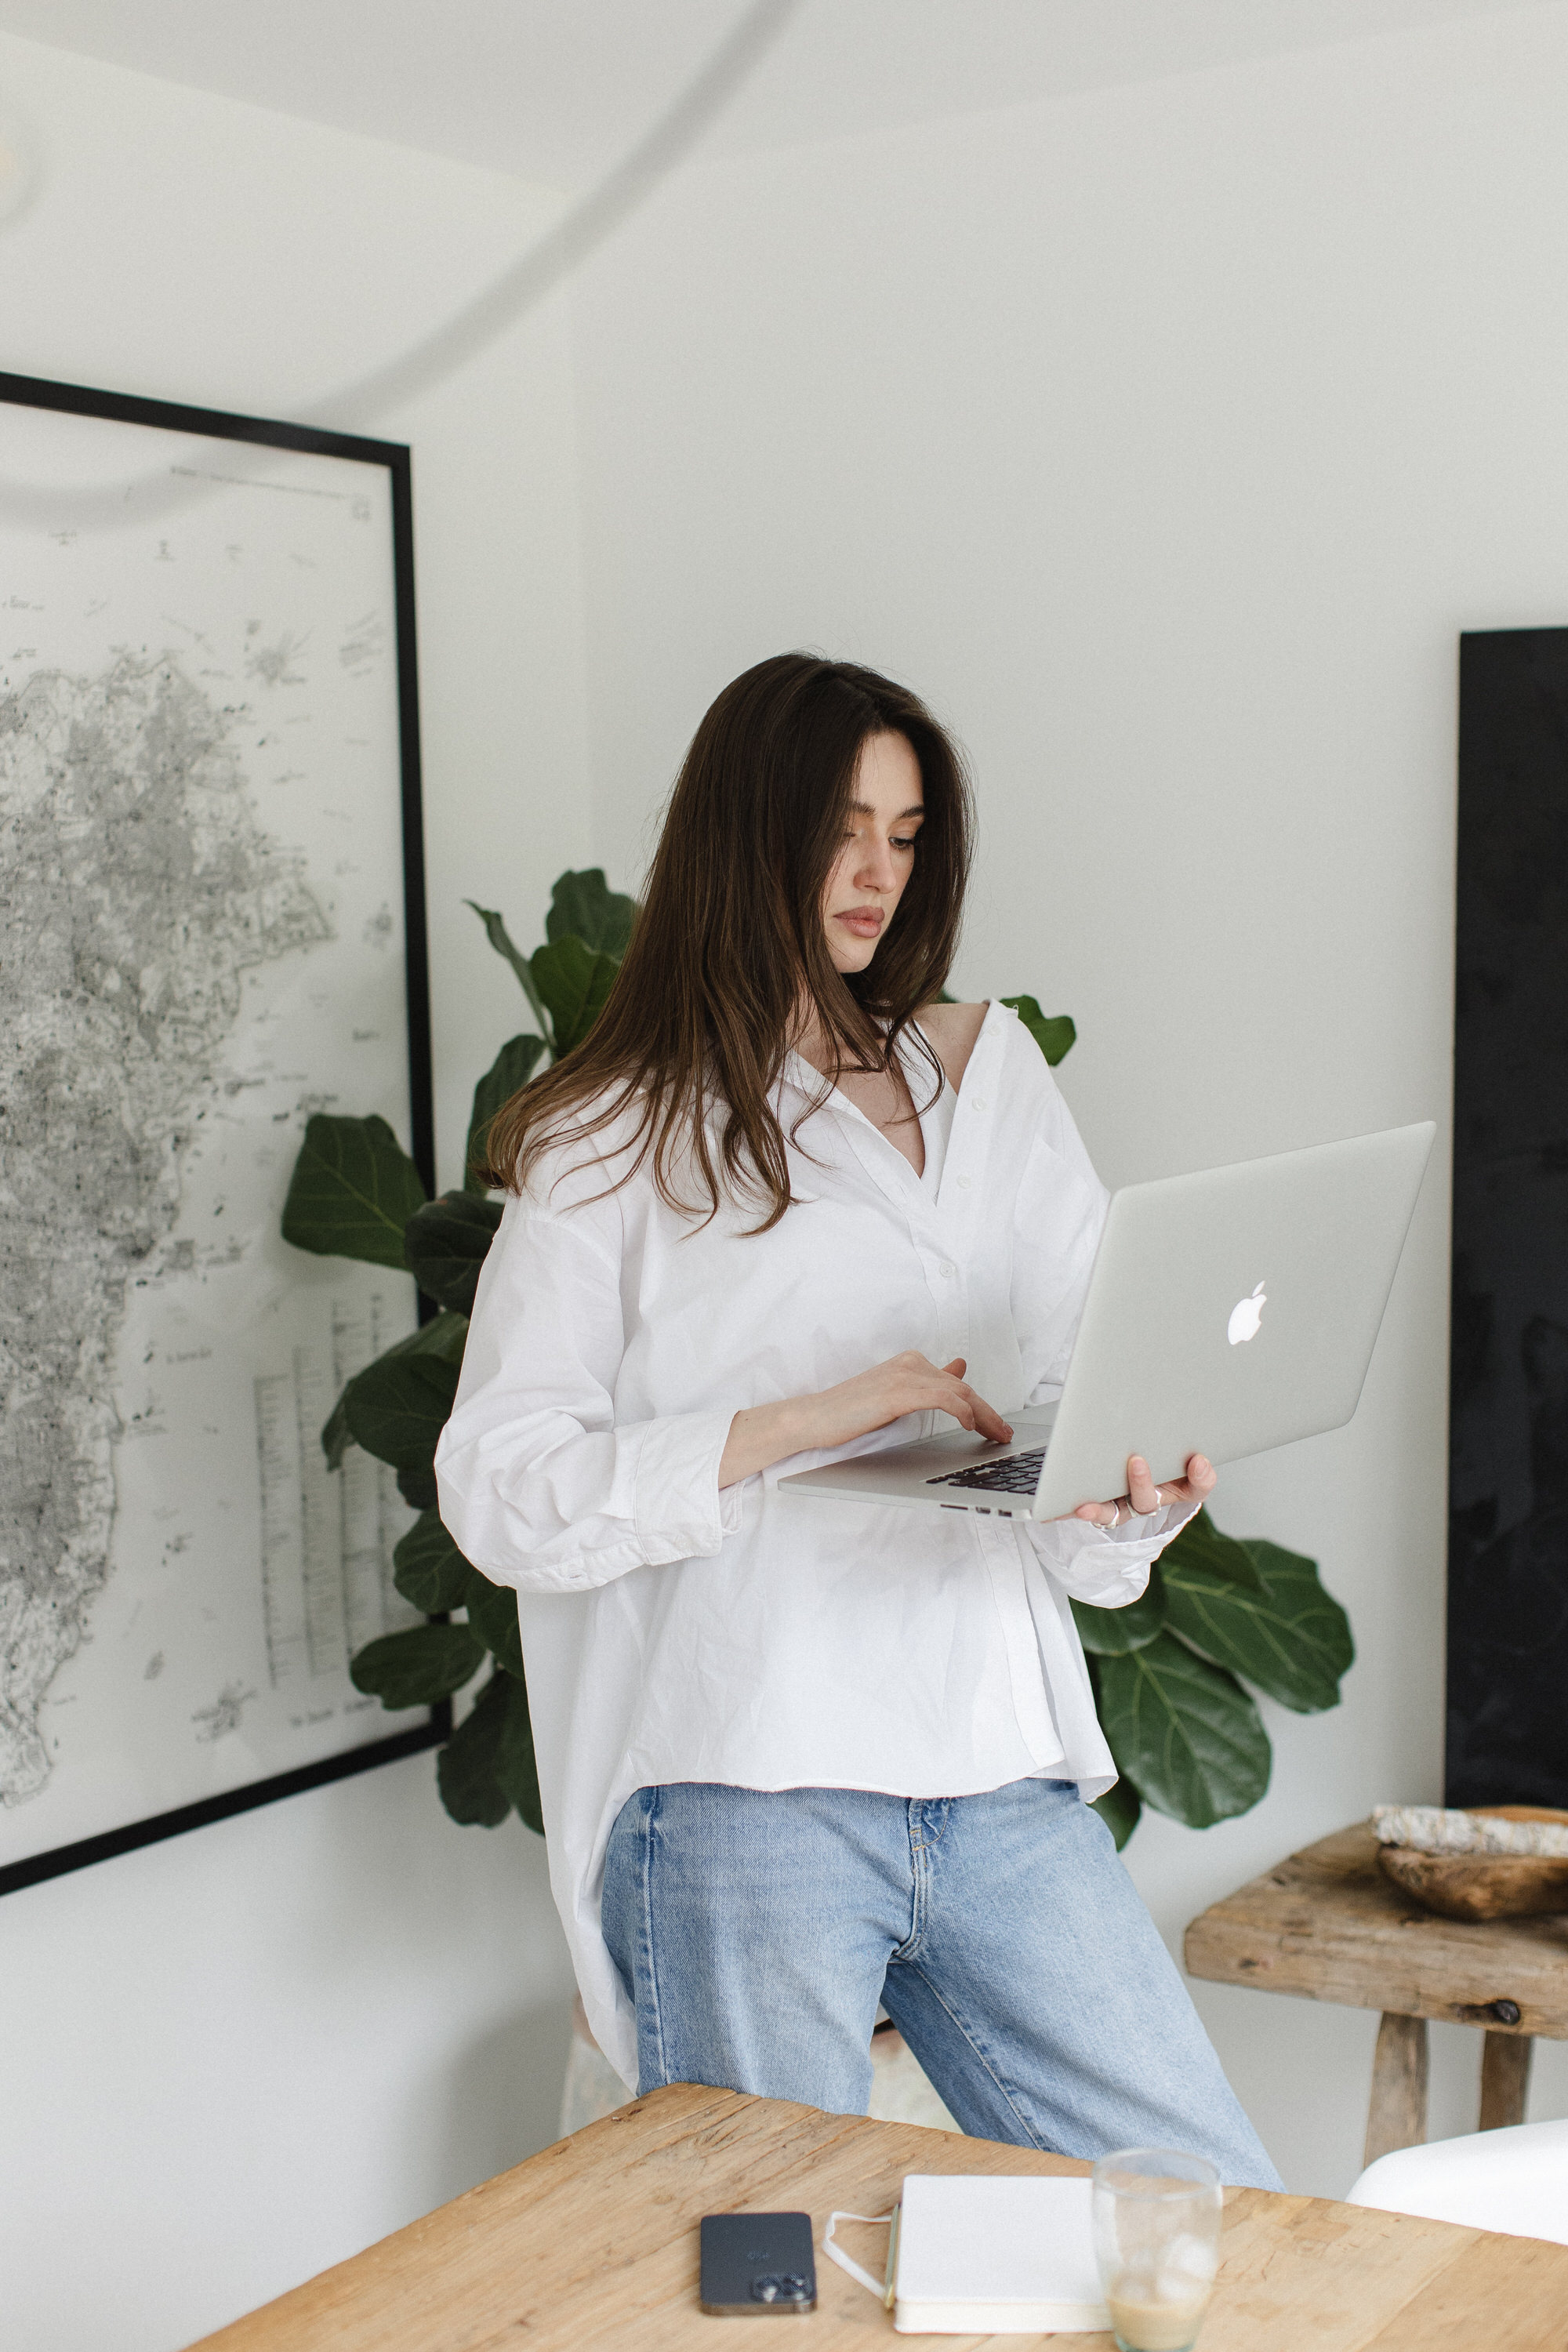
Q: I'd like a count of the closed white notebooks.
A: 1